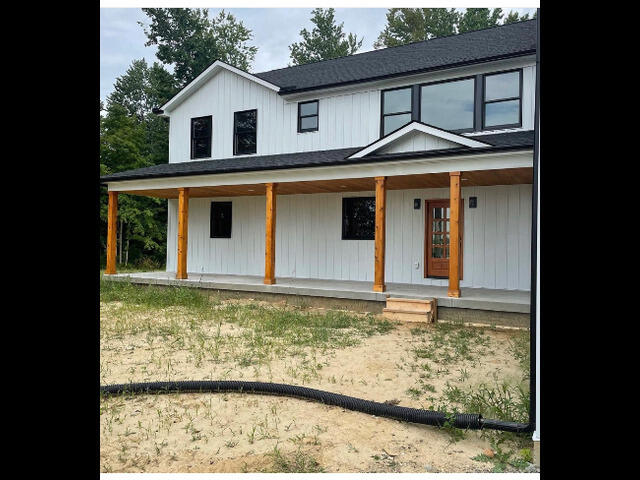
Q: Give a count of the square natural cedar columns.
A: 5